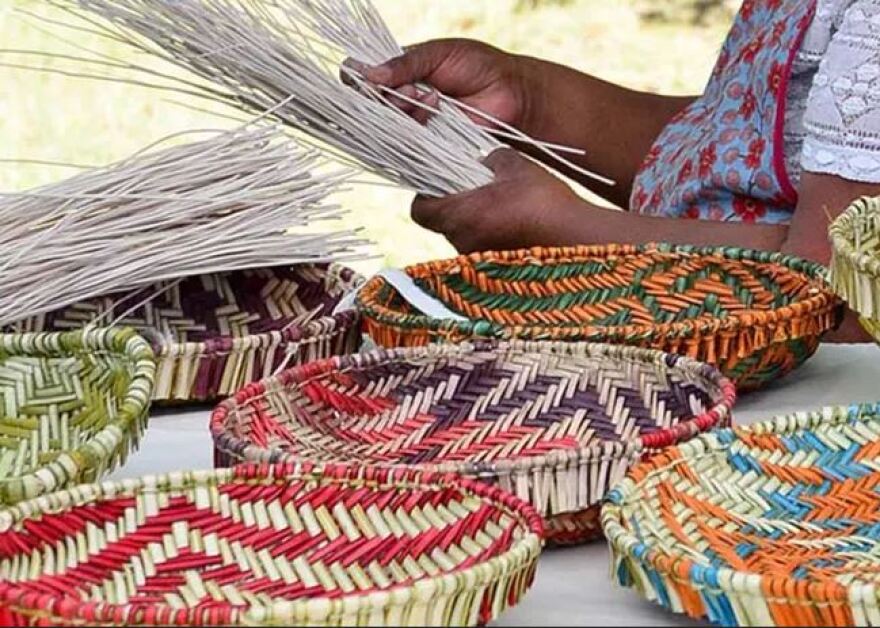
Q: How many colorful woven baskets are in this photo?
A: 7